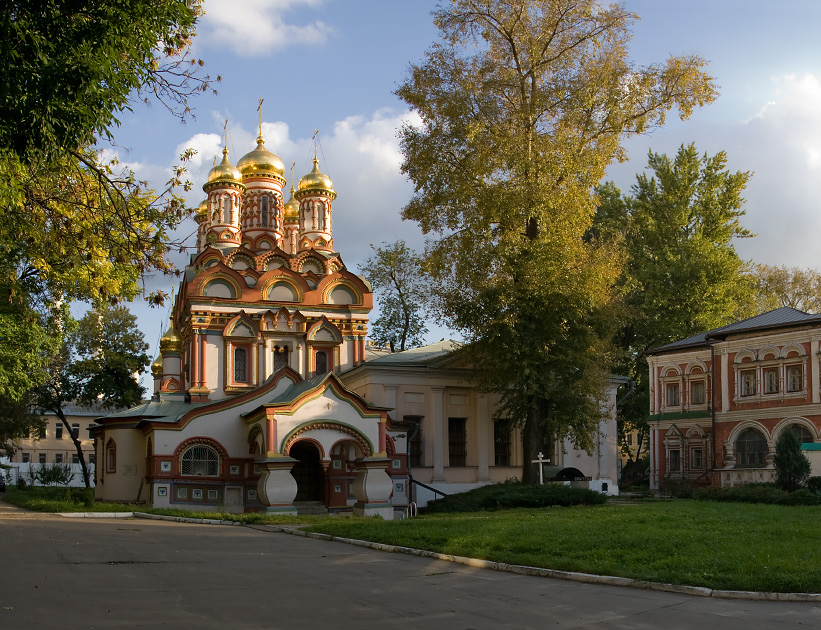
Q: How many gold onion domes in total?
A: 7